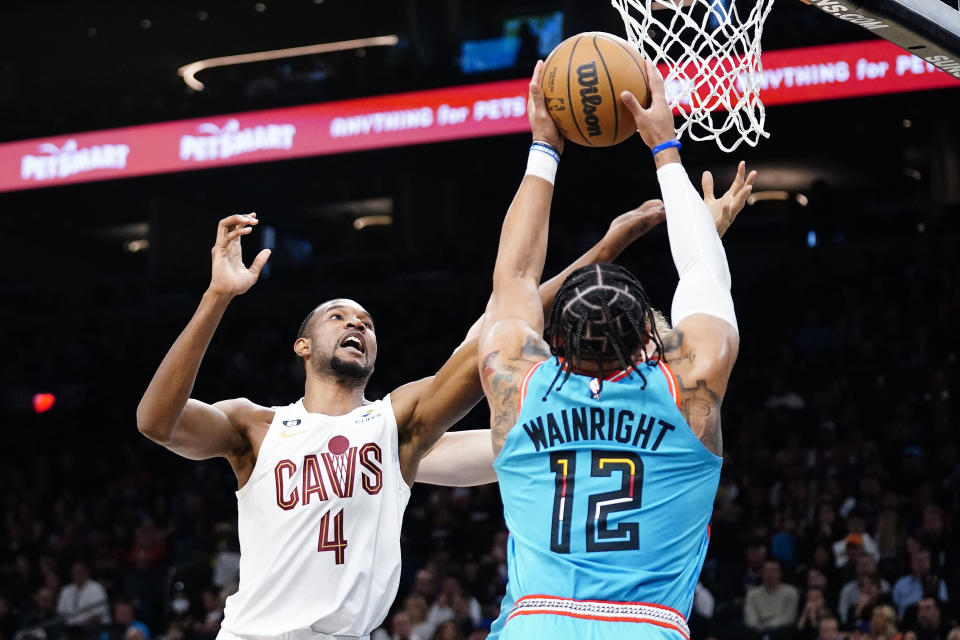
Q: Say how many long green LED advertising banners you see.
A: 0